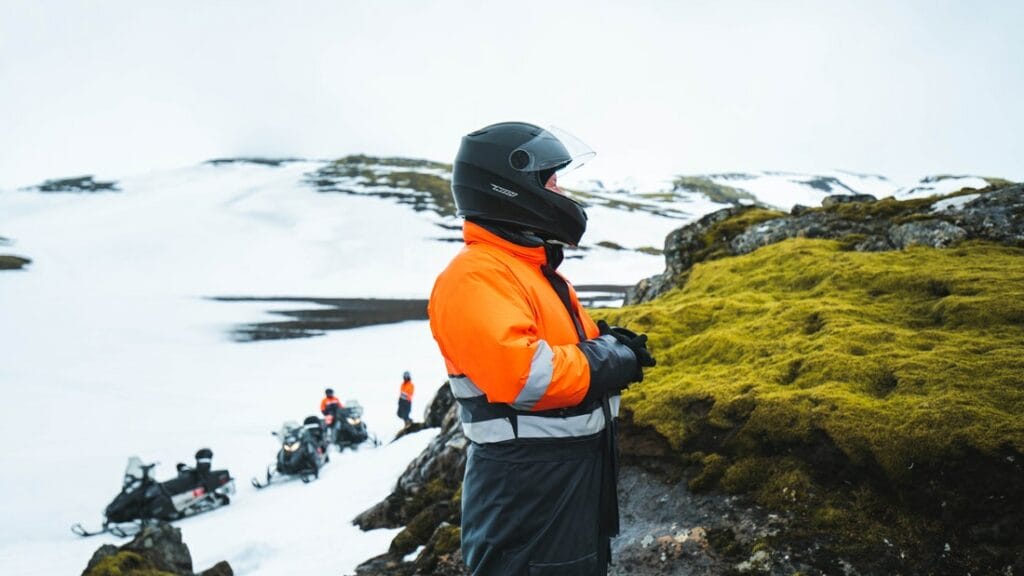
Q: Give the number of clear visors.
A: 1